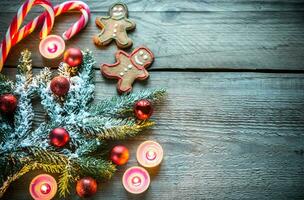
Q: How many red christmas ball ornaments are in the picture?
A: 7